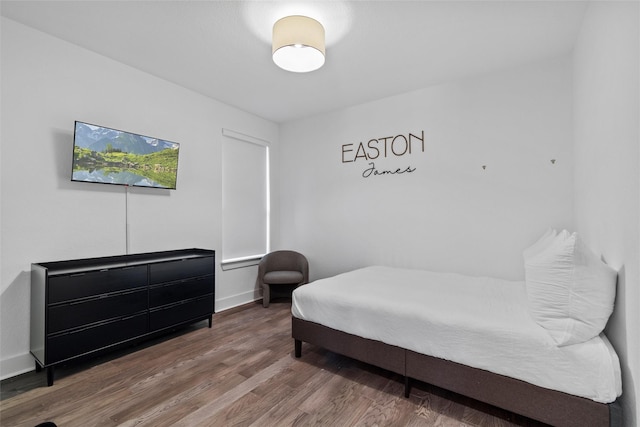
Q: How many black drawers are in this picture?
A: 6